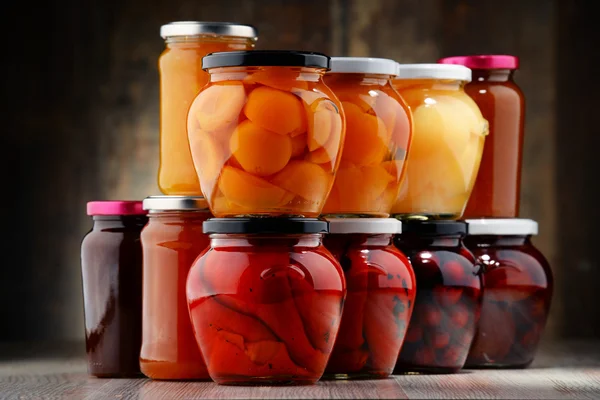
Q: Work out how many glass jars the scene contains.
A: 11